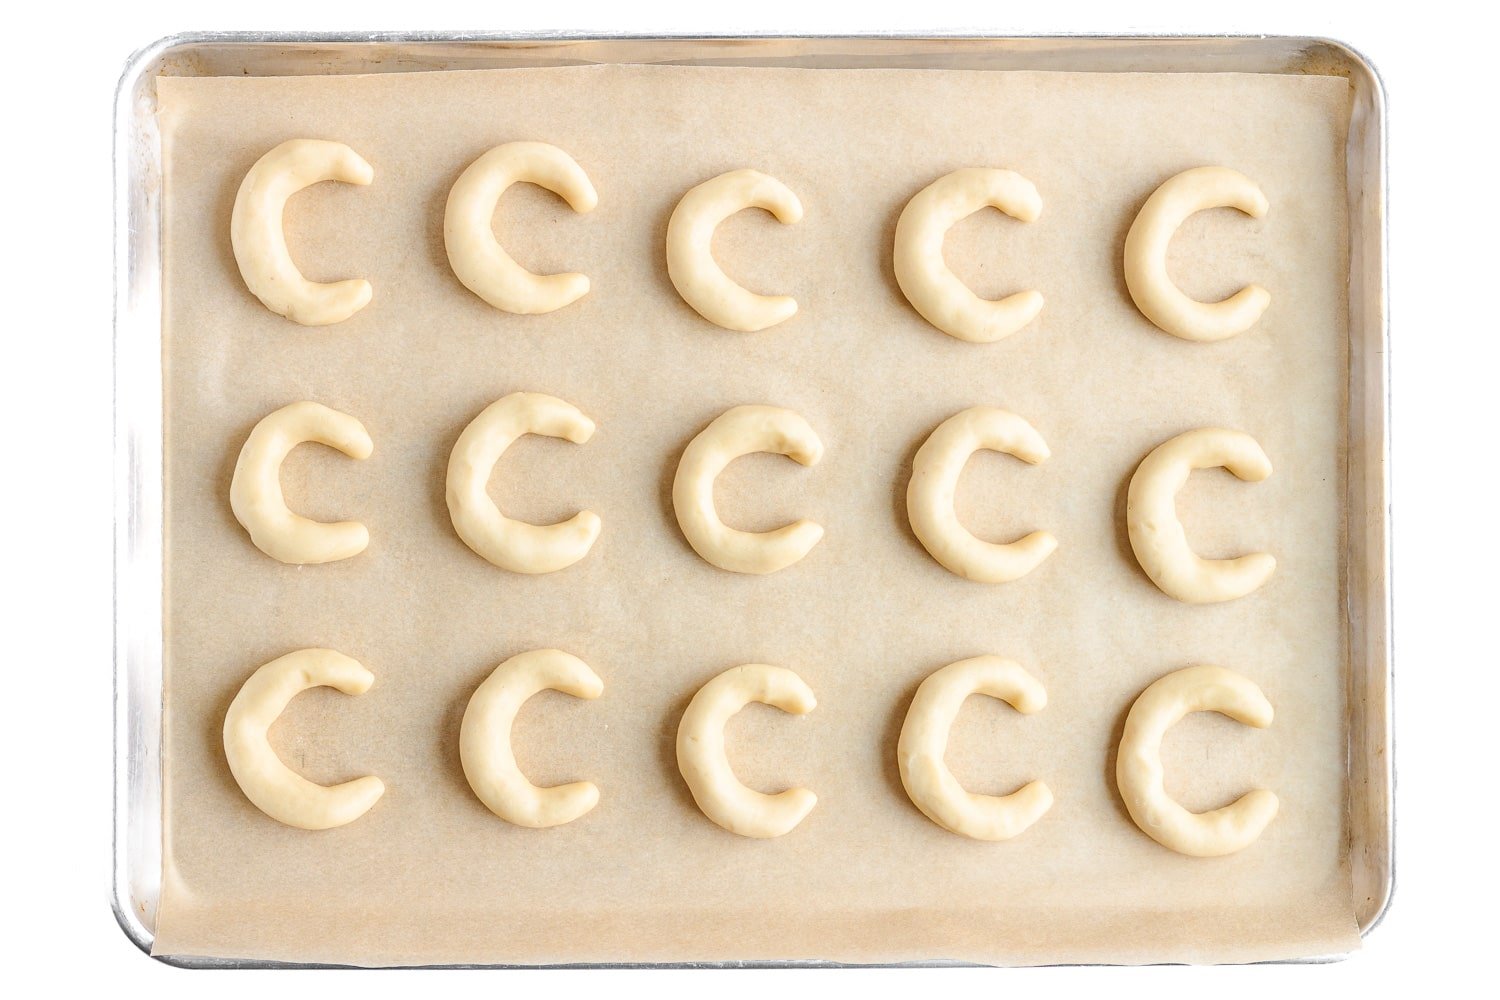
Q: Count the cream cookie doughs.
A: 15